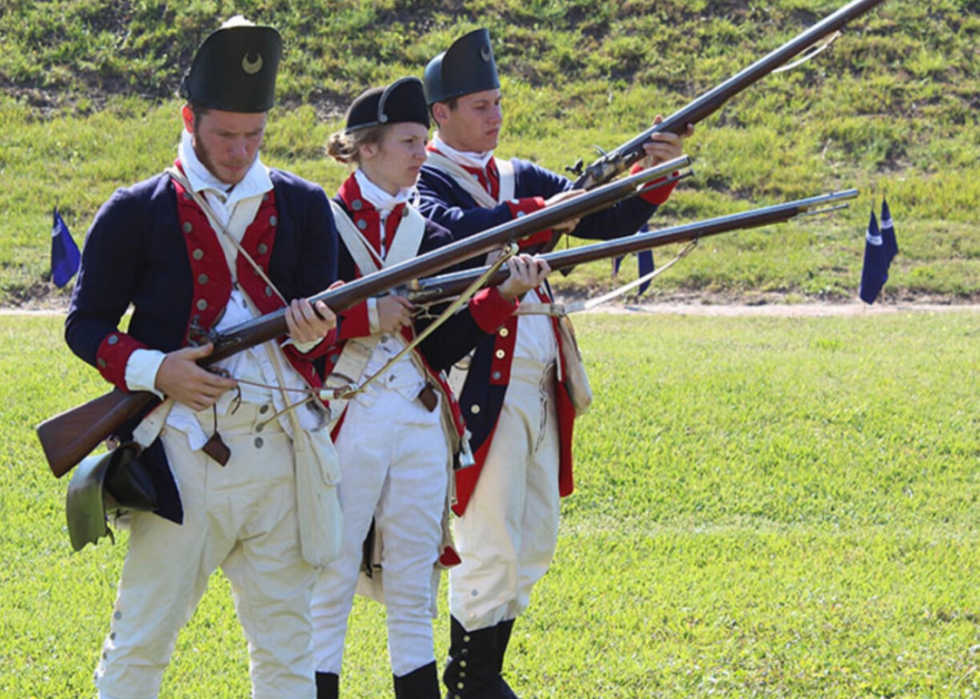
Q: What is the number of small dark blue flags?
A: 5